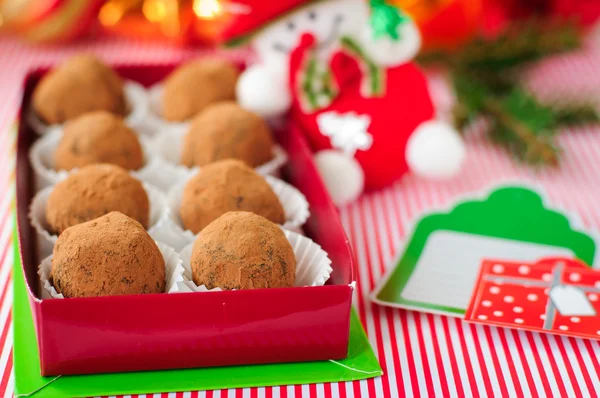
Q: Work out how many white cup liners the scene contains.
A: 8